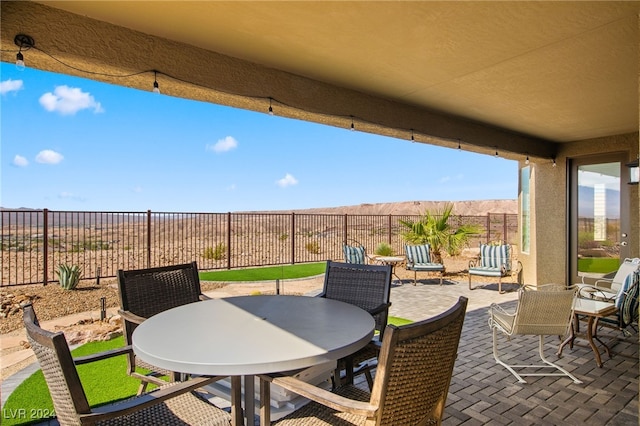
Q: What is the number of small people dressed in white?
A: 0